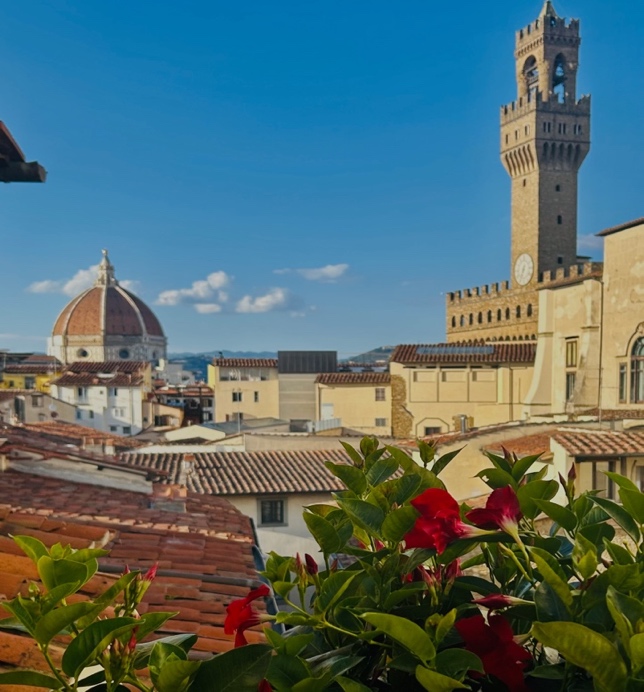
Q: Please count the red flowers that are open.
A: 4